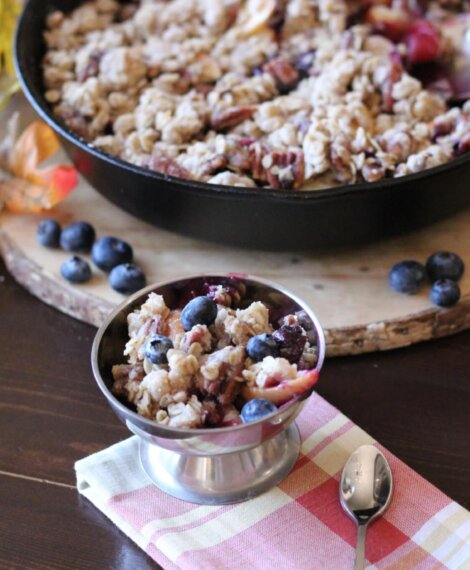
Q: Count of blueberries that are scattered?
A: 8